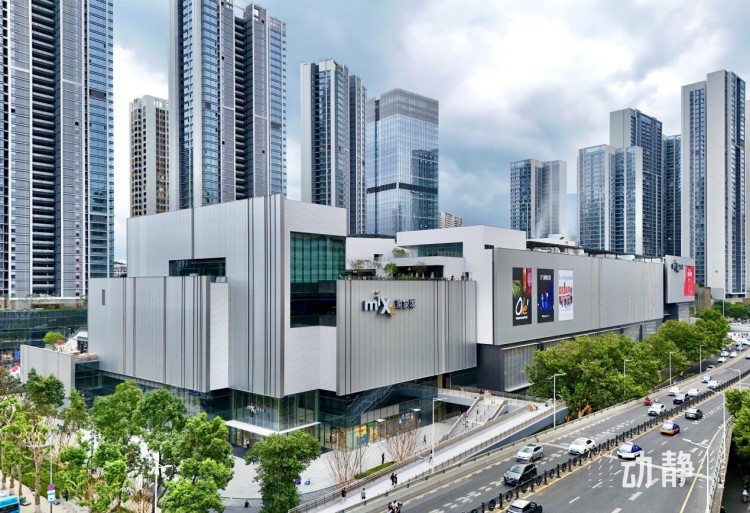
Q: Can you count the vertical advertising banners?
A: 4